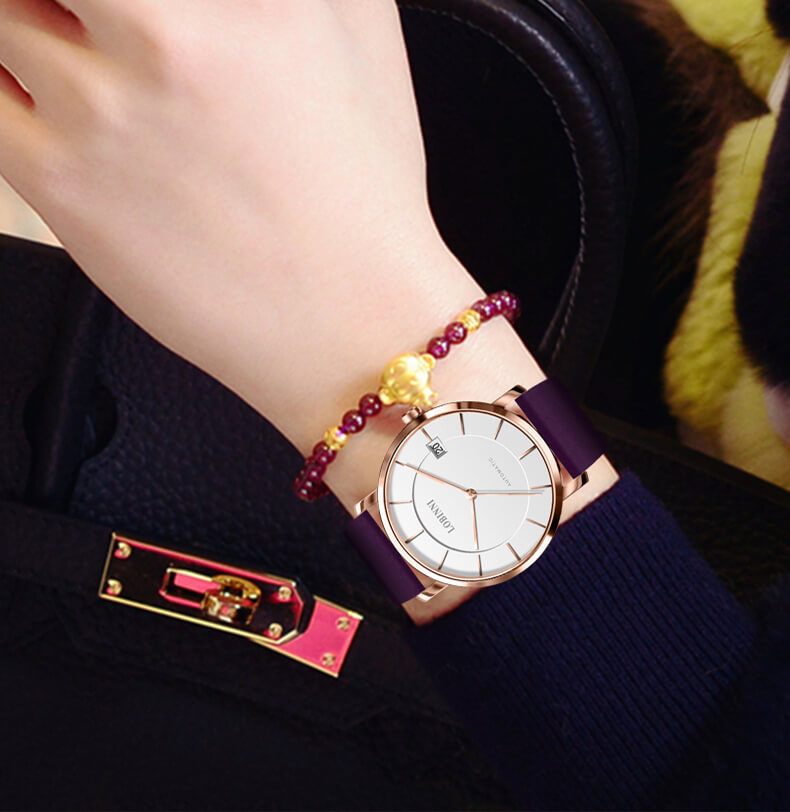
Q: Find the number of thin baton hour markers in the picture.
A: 12